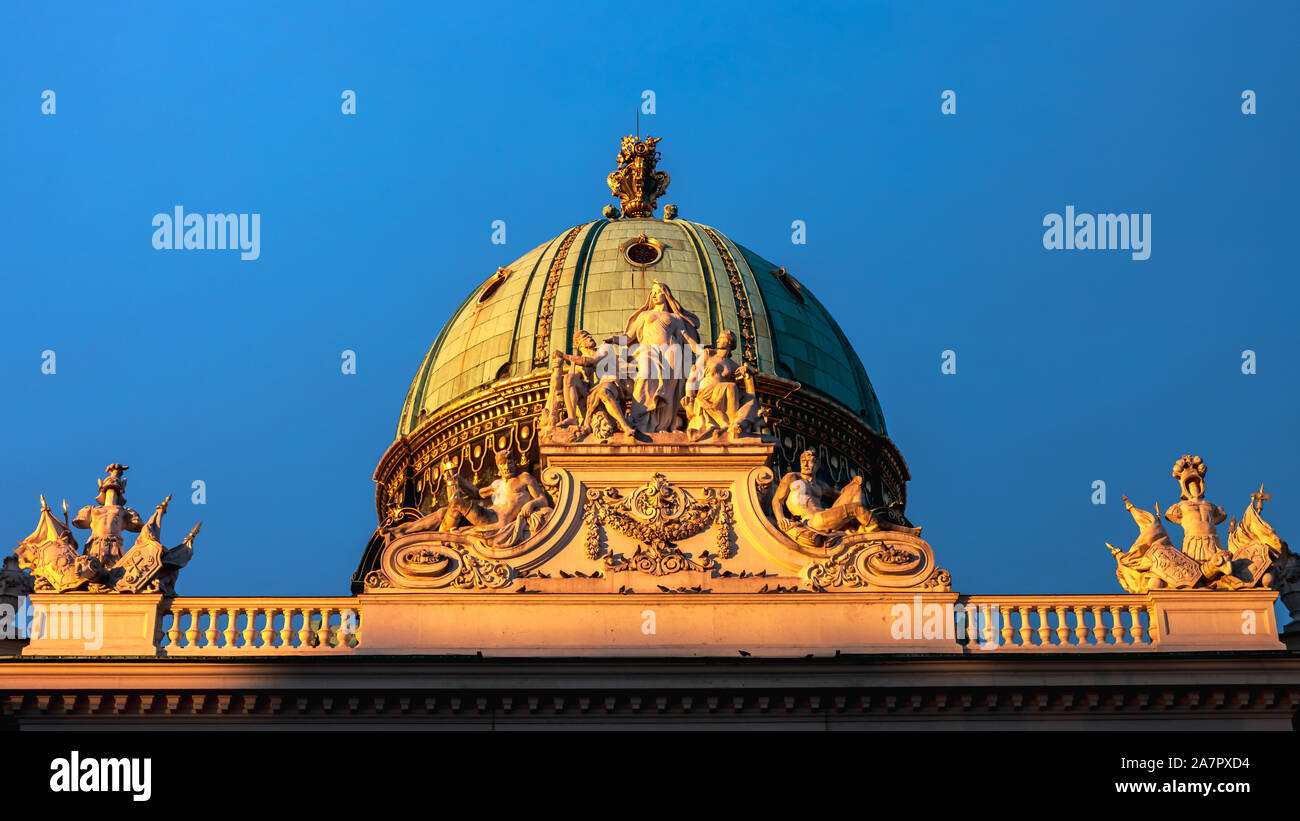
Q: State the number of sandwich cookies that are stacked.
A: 0